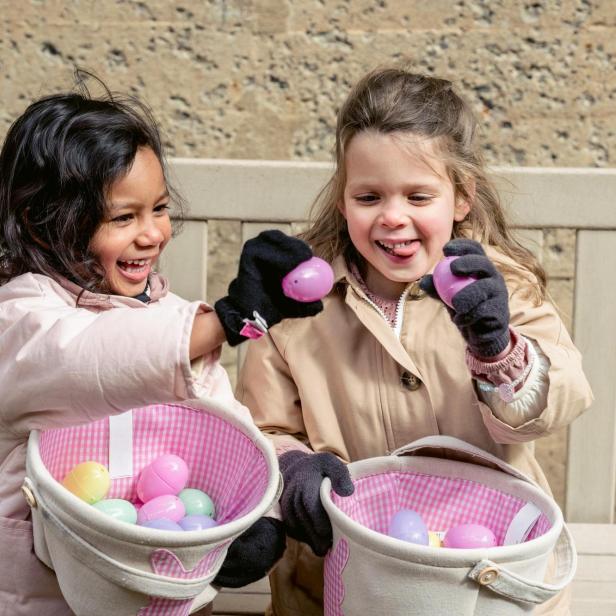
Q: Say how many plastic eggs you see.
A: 12